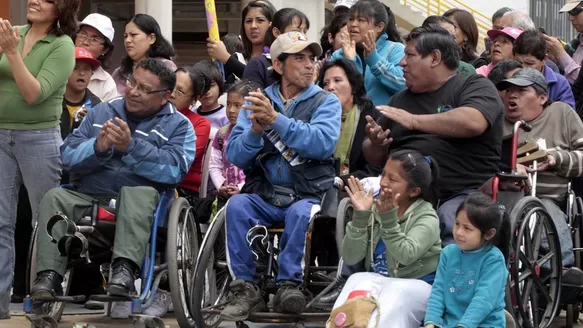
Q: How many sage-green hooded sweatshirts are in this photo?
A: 1